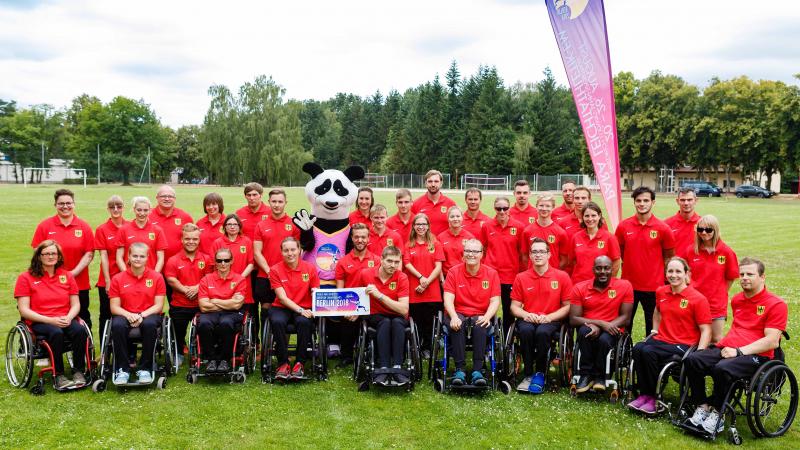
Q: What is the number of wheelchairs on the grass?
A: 10